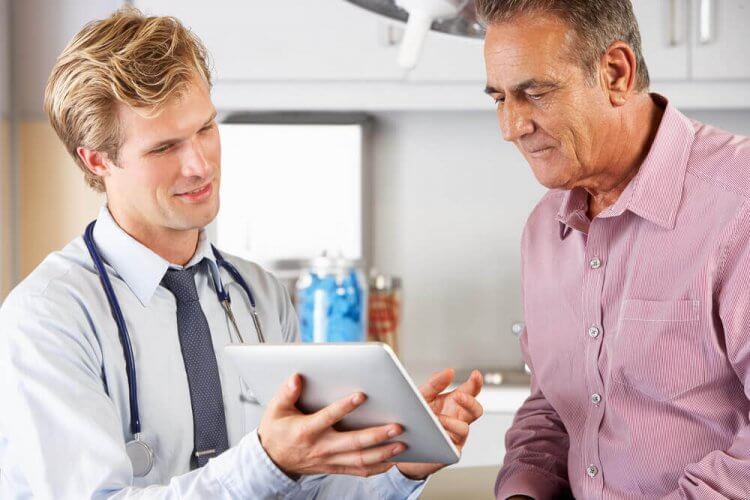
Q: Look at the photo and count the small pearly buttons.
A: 4